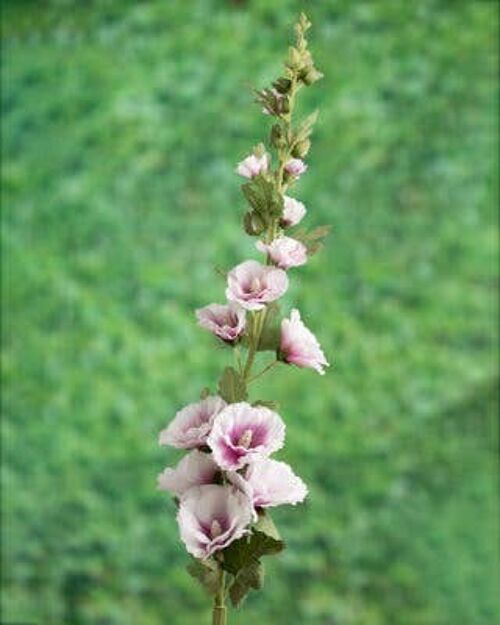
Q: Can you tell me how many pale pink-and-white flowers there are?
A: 12